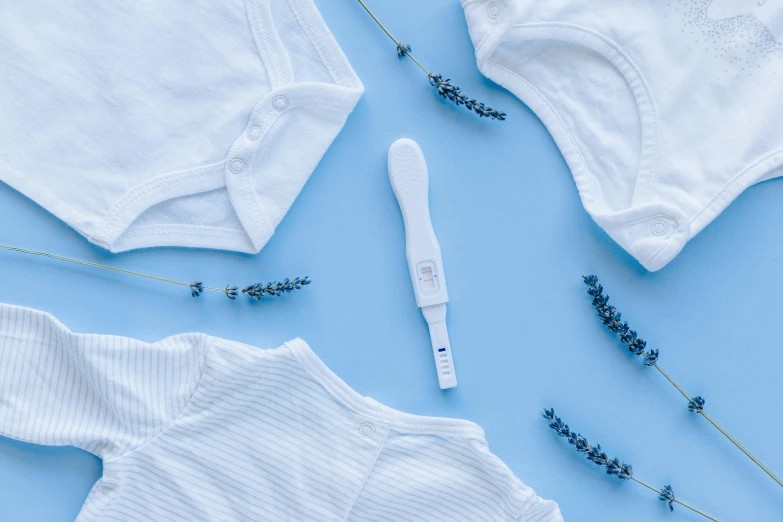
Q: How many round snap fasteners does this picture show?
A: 6